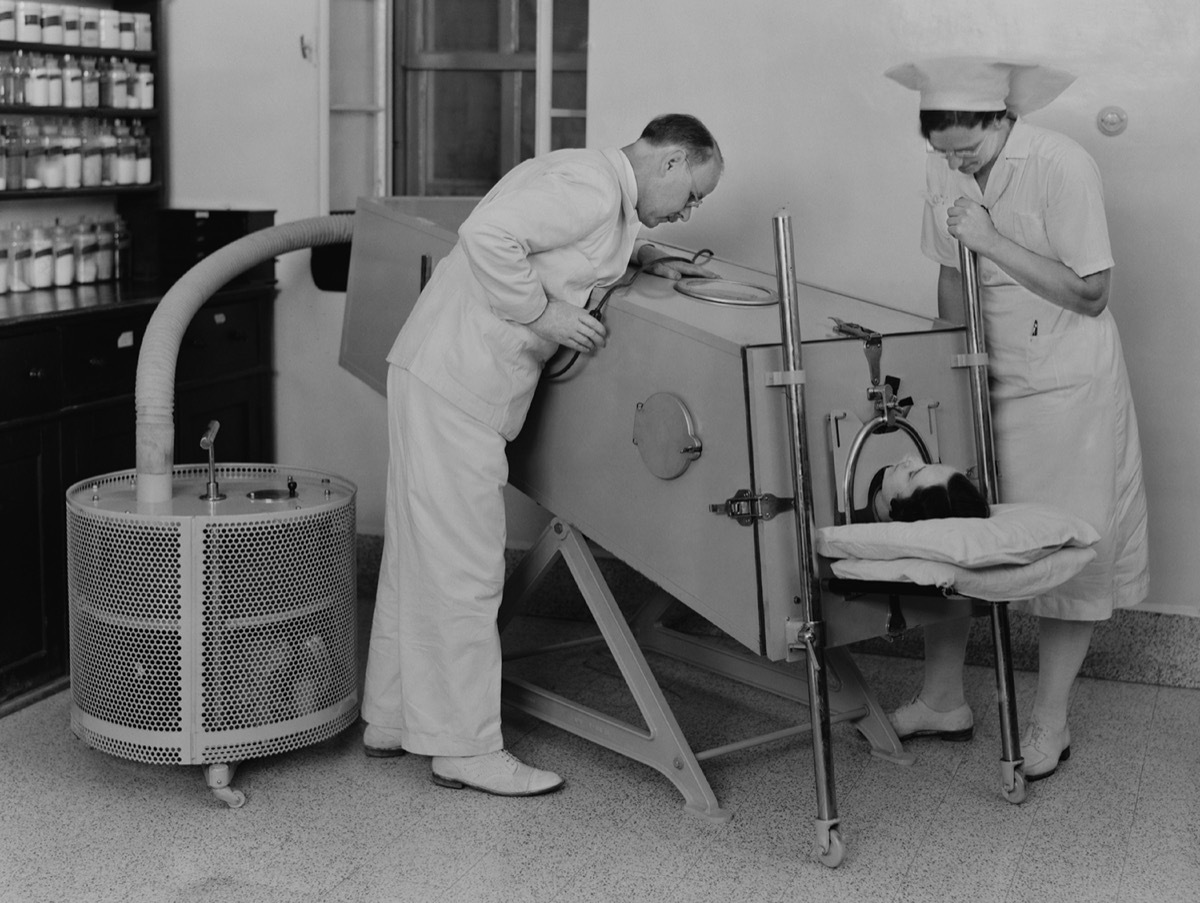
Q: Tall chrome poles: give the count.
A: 2